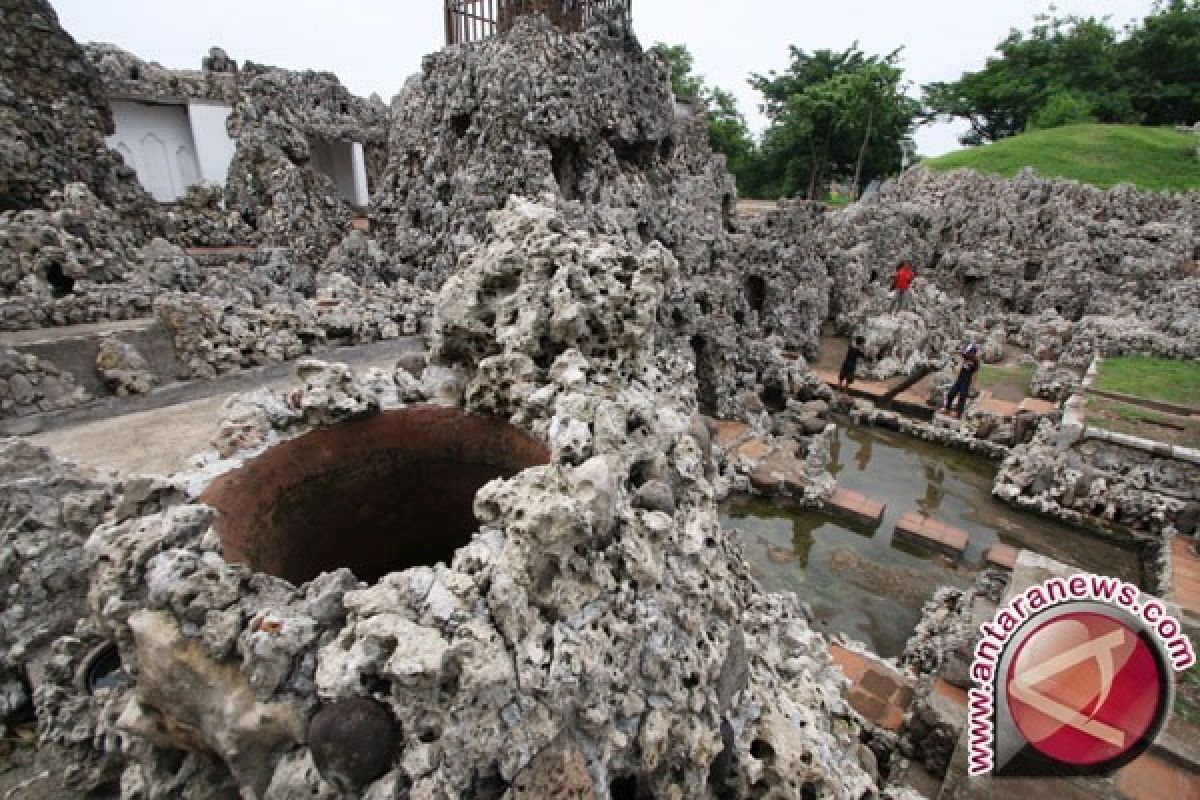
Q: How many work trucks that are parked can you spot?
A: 0